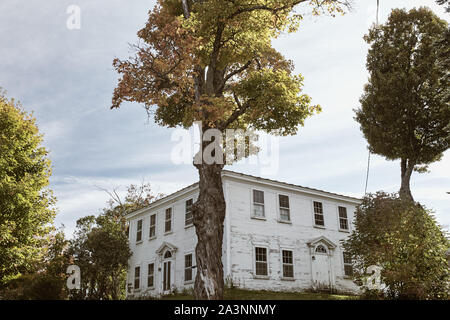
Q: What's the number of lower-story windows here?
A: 6